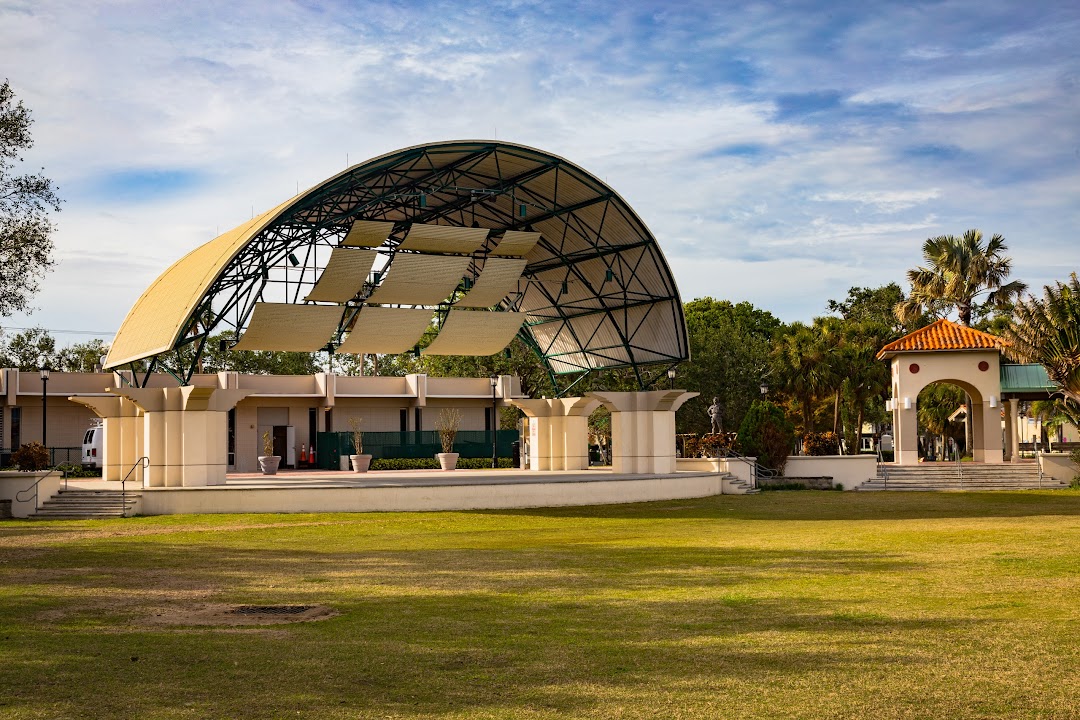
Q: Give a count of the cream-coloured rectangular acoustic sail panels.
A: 9